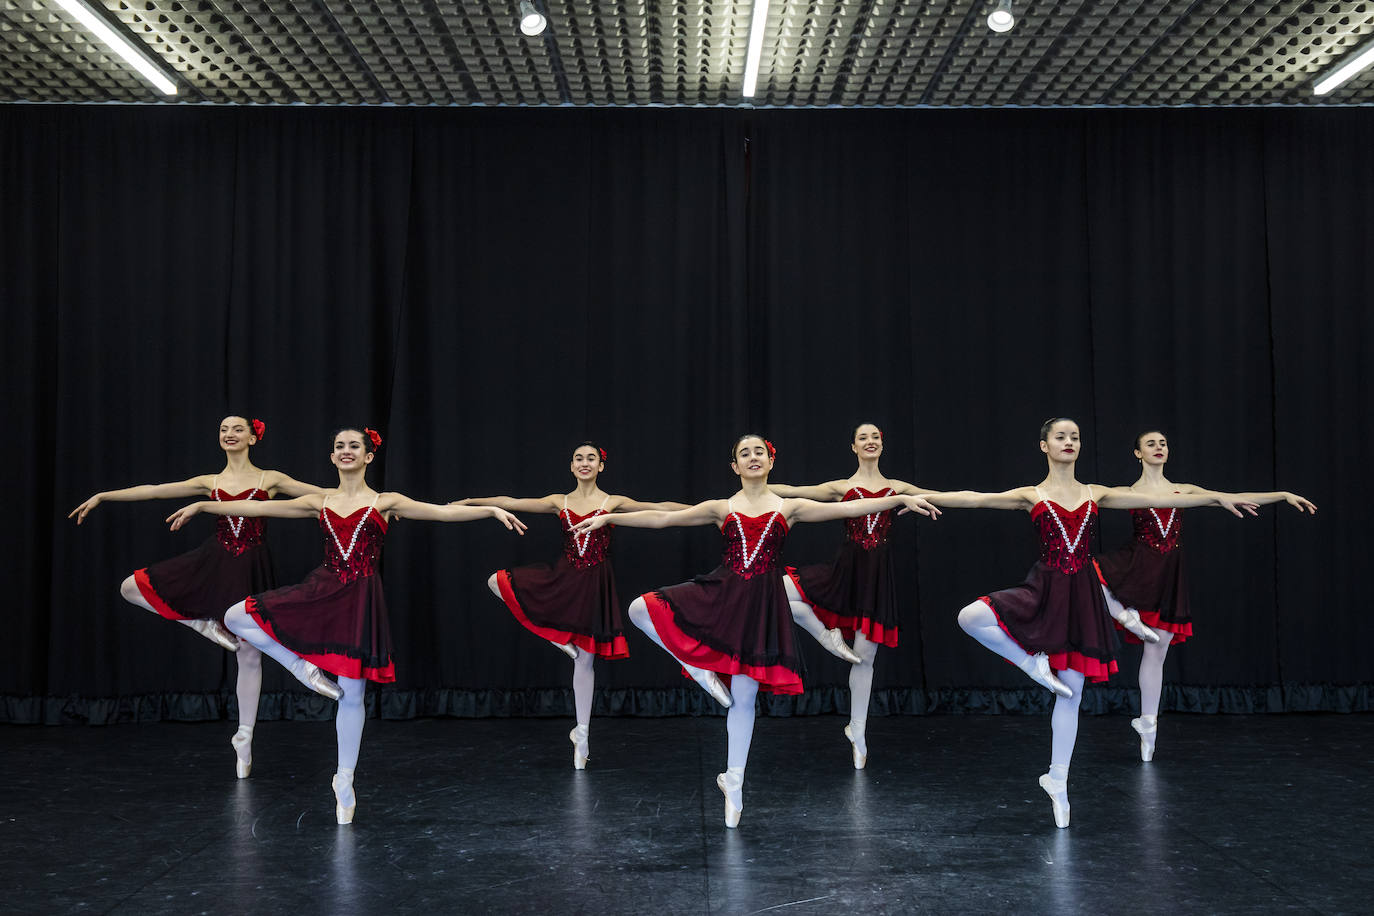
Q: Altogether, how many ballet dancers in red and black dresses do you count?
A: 7